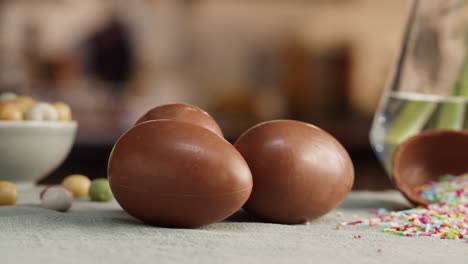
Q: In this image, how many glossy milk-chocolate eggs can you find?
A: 3